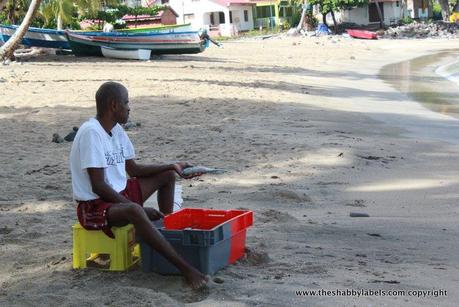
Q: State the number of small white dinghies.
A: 1